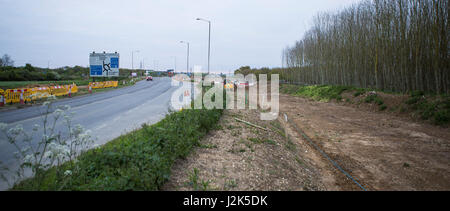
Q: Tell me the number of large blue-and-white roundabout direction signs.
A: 1